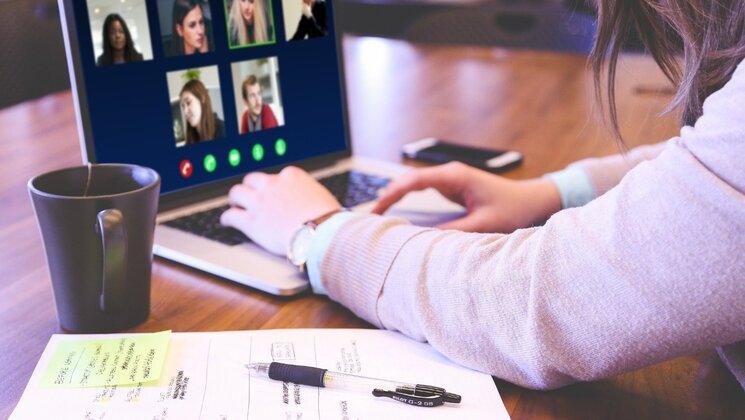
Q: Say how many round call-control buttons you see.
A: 5